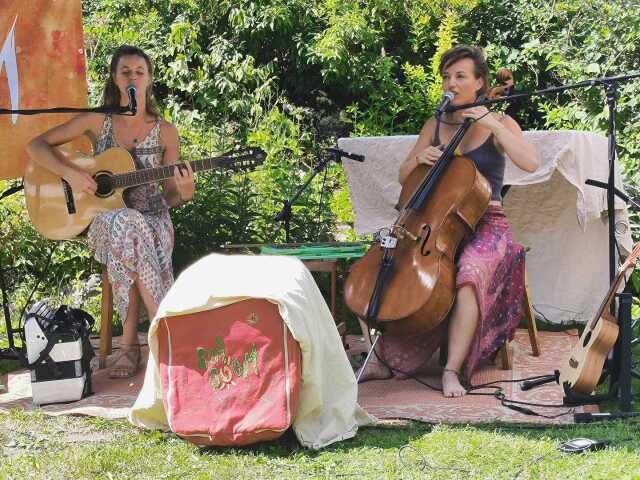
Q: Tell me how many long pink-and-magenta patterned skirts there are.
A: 1